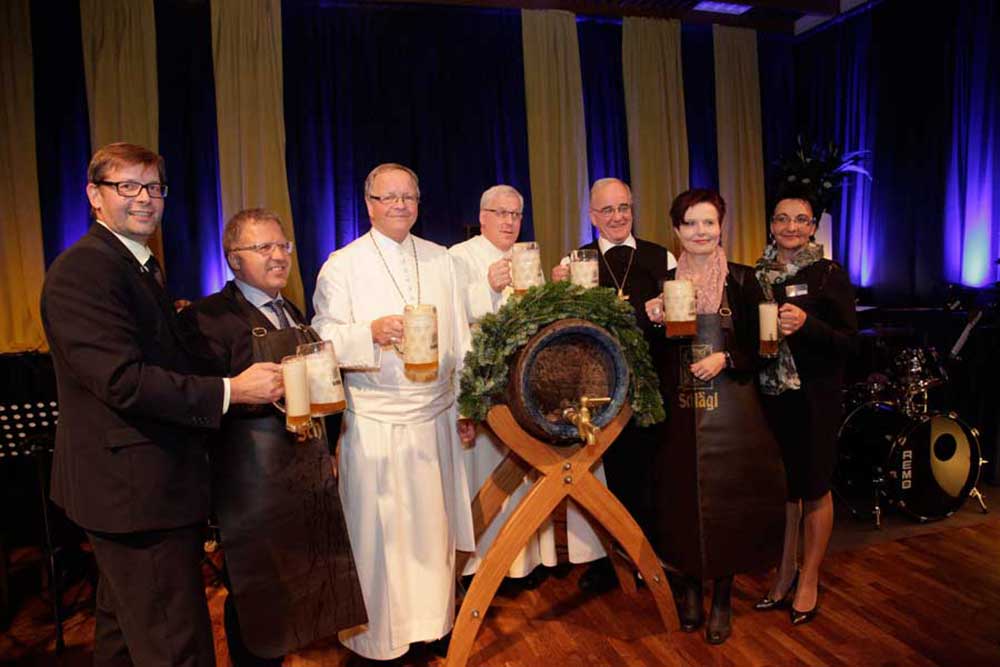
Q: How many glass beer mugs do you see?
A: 7